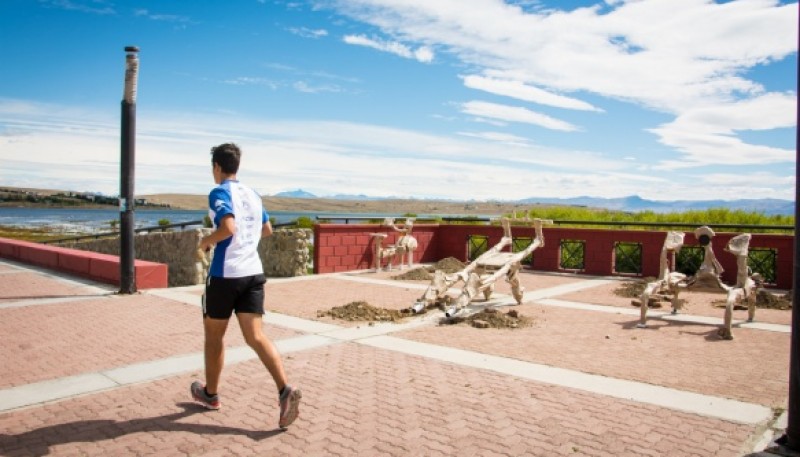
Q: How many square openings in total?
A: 6